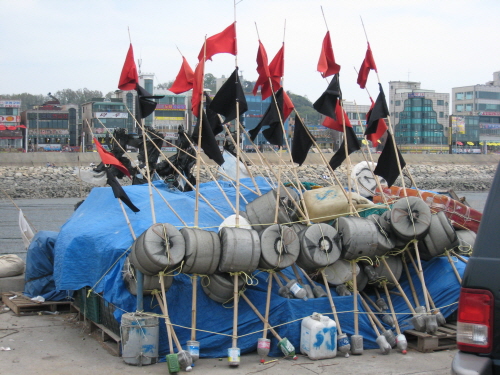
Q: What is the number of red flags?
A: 12